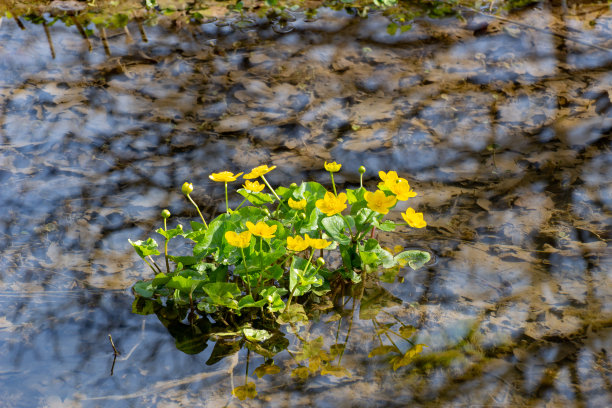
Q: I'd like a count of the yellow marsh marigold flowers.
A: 14